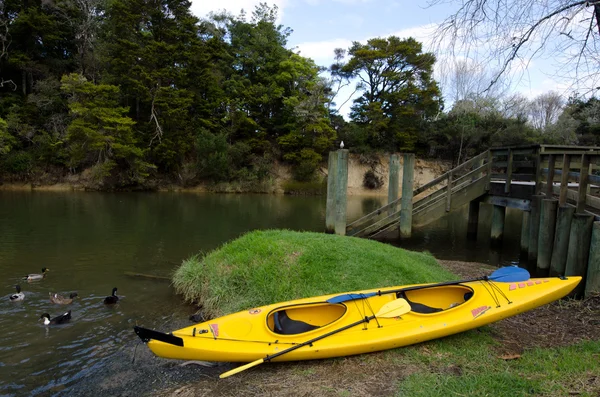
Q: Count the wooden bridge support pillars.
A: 12